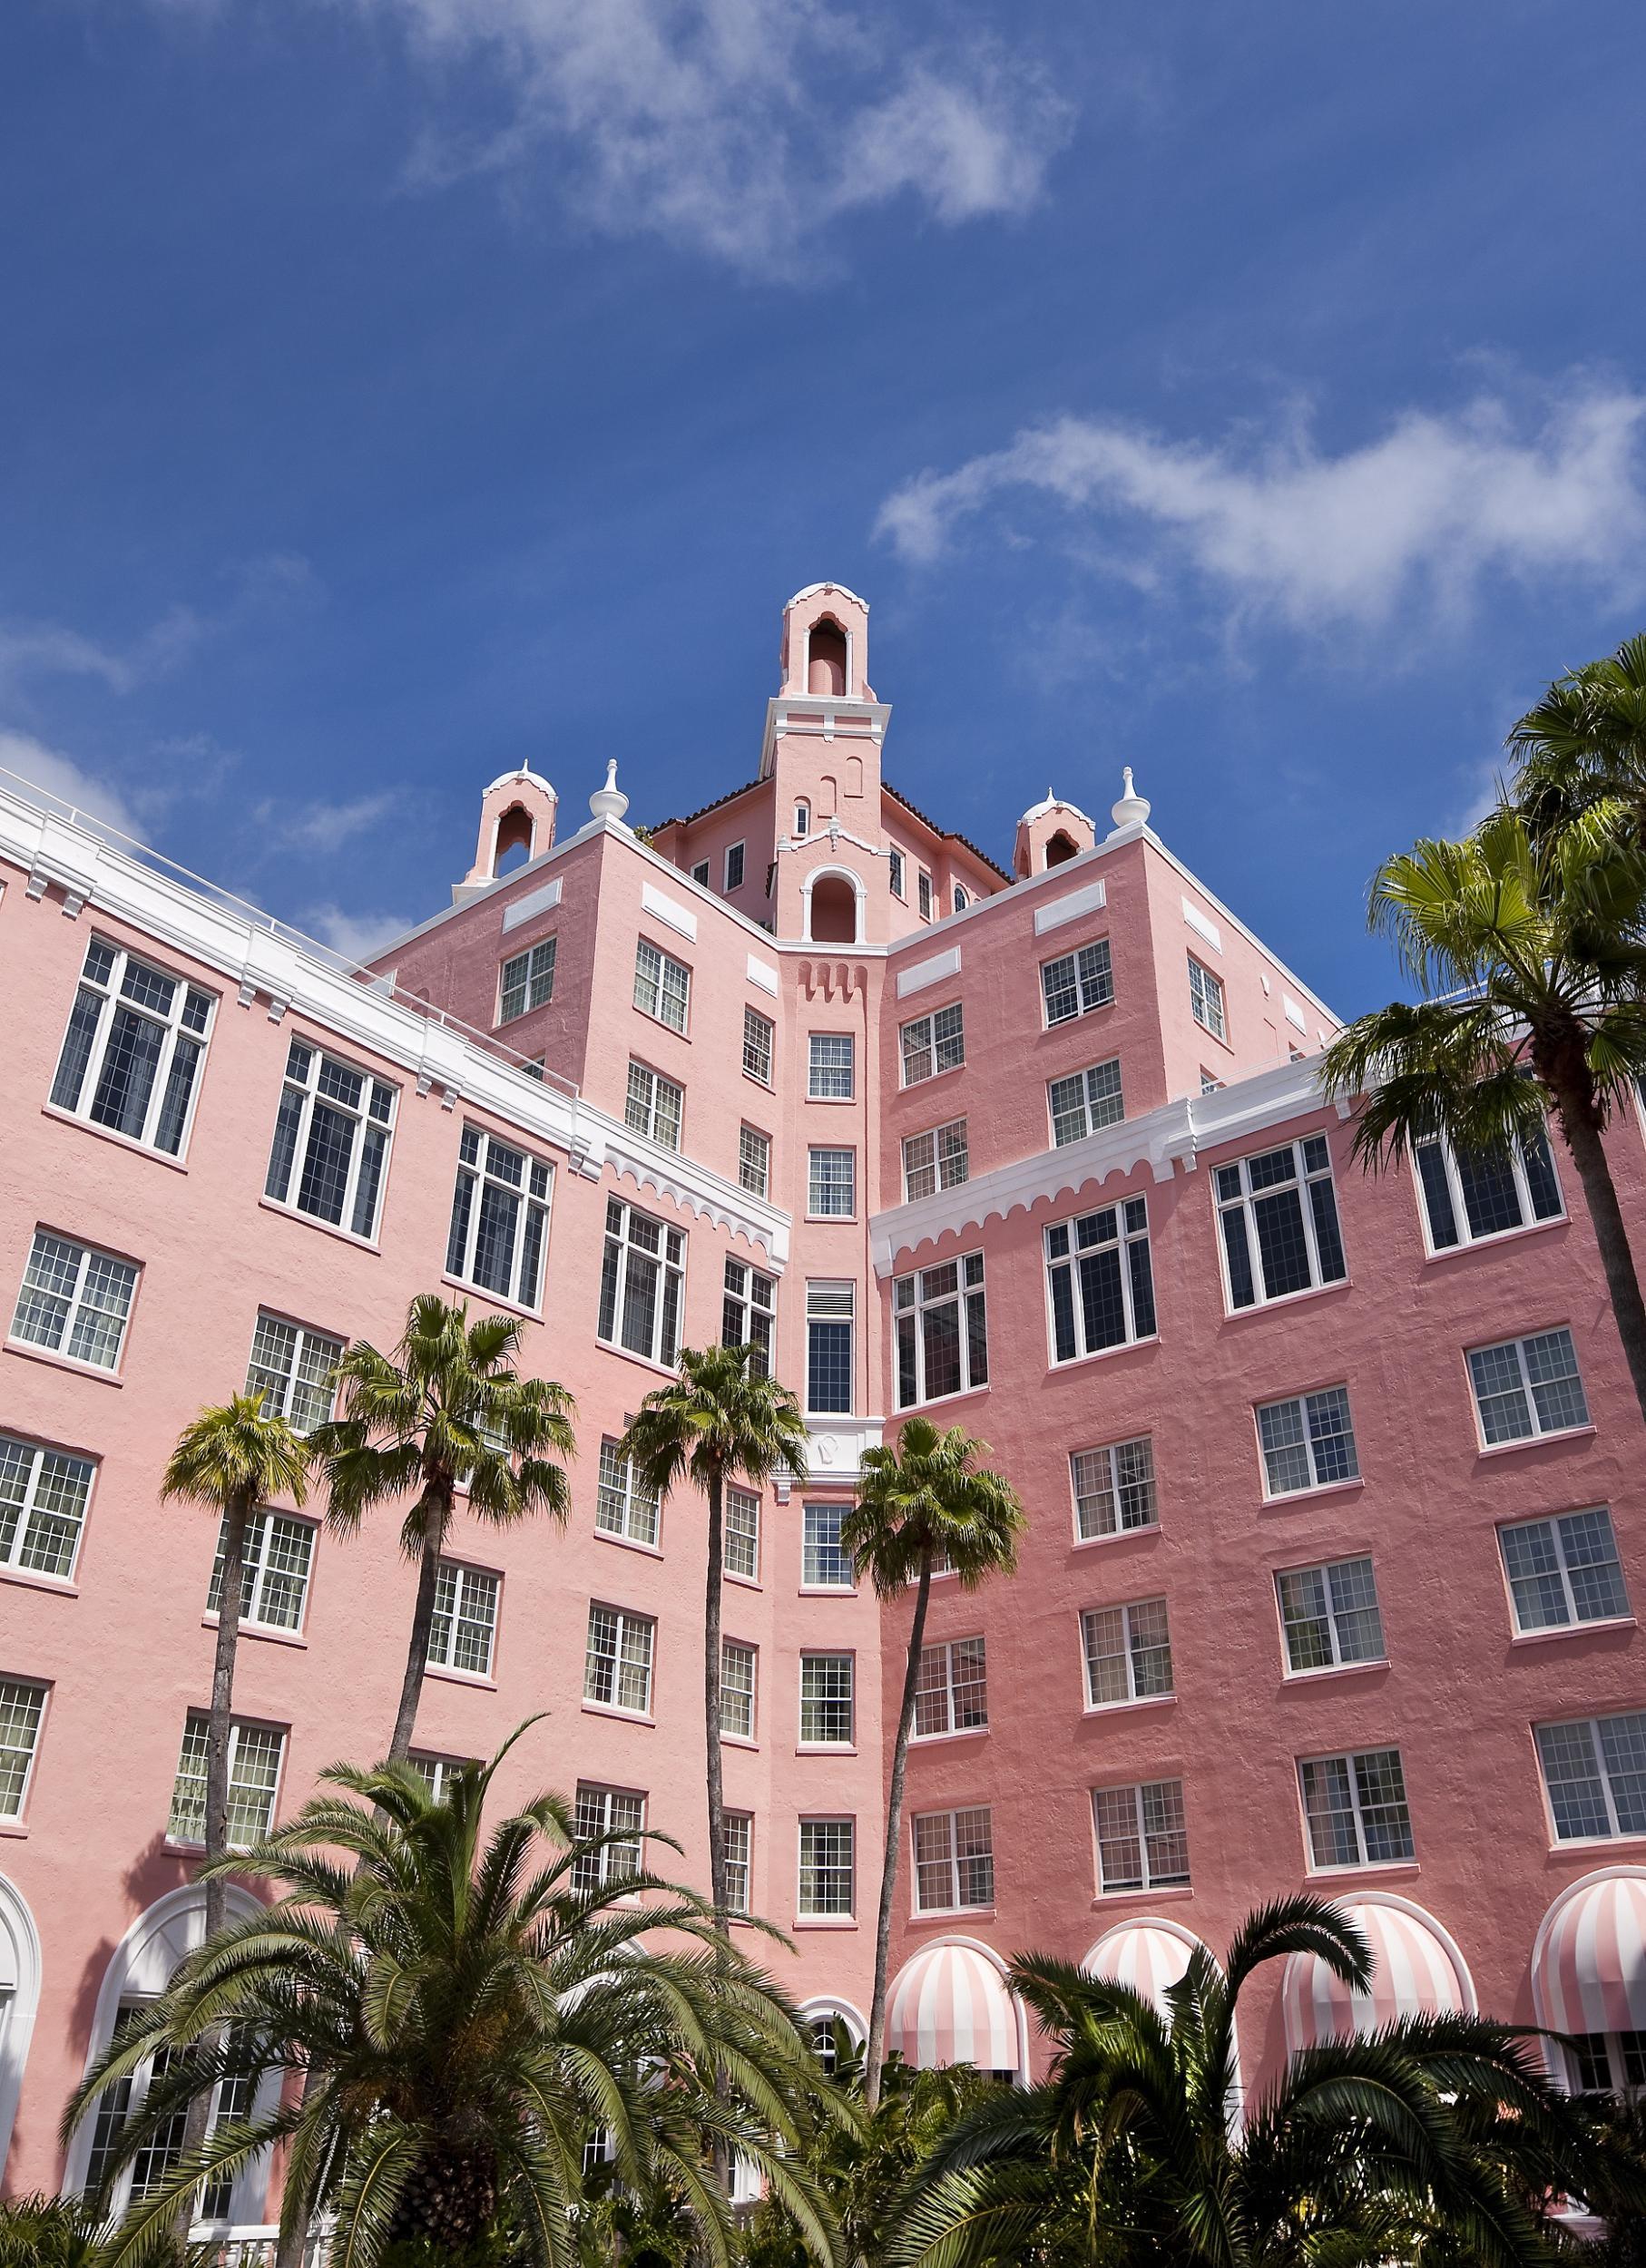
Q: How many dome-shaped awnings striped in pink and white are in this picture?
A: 4